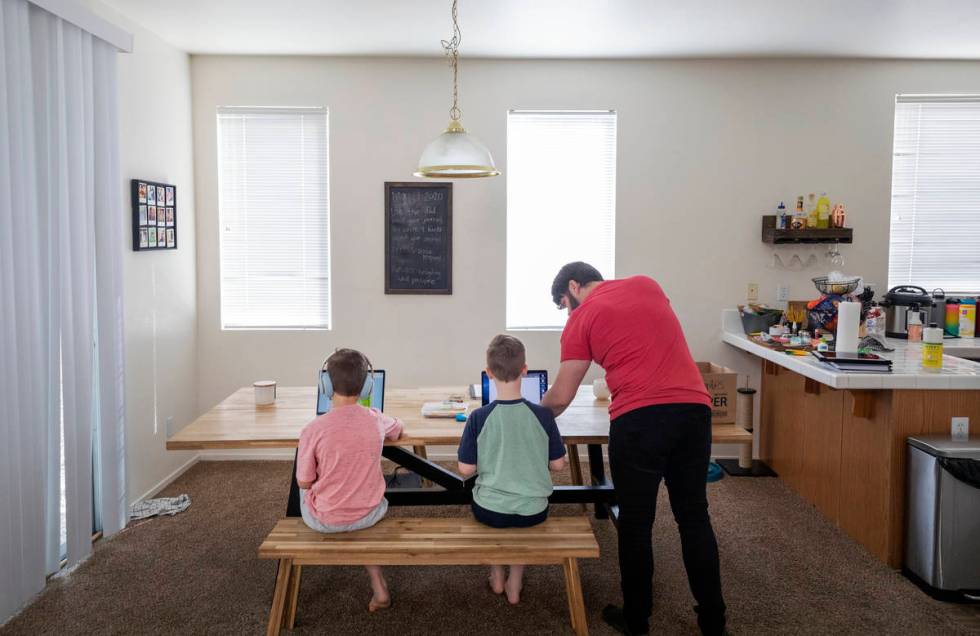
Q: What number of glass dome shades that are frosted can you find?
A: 1